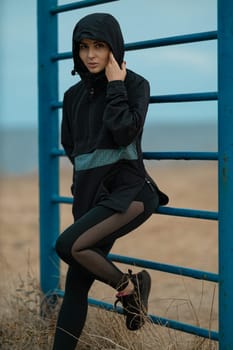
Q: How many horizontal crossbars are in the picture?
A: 7